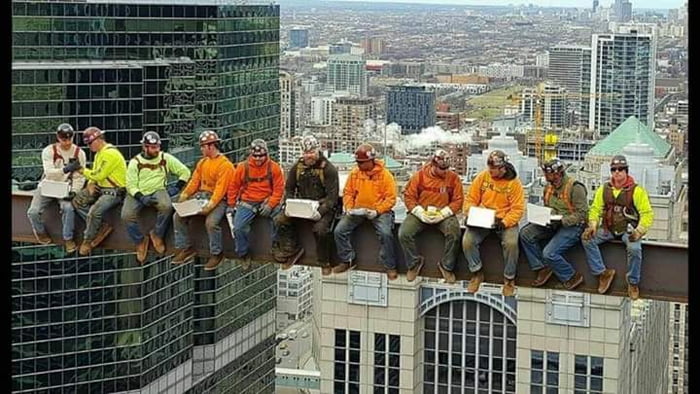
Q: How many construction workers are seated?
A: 11